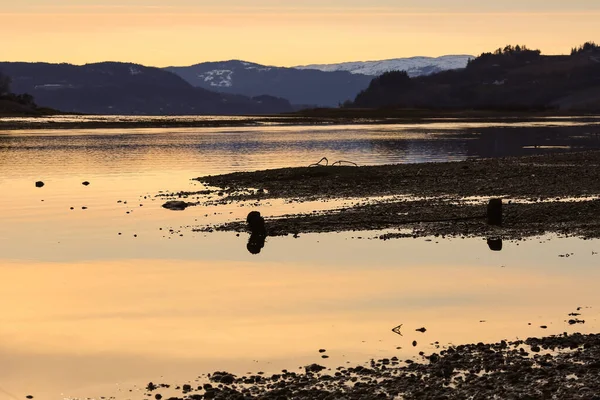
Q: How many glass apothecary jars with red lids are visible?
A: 0